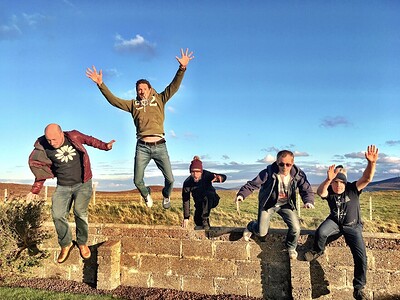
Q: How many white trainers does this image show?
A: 4